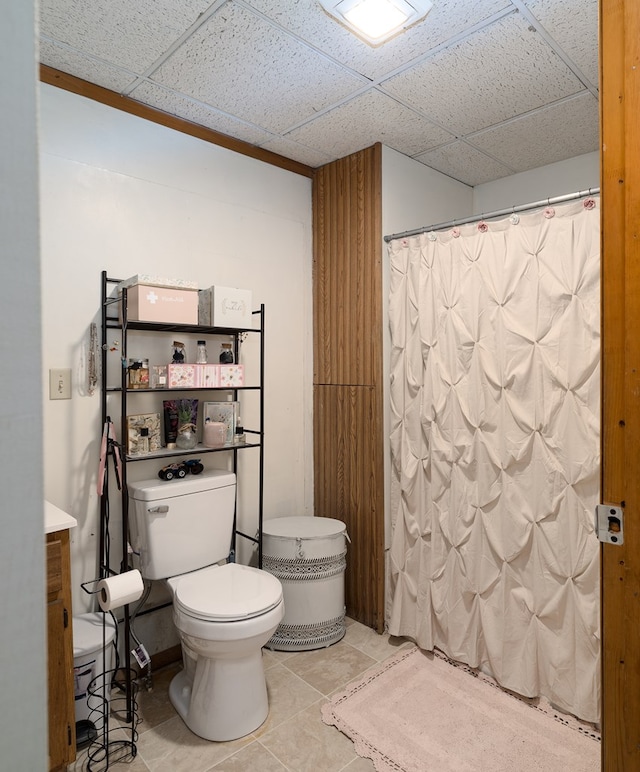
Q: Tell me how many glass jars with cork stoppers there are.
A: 2